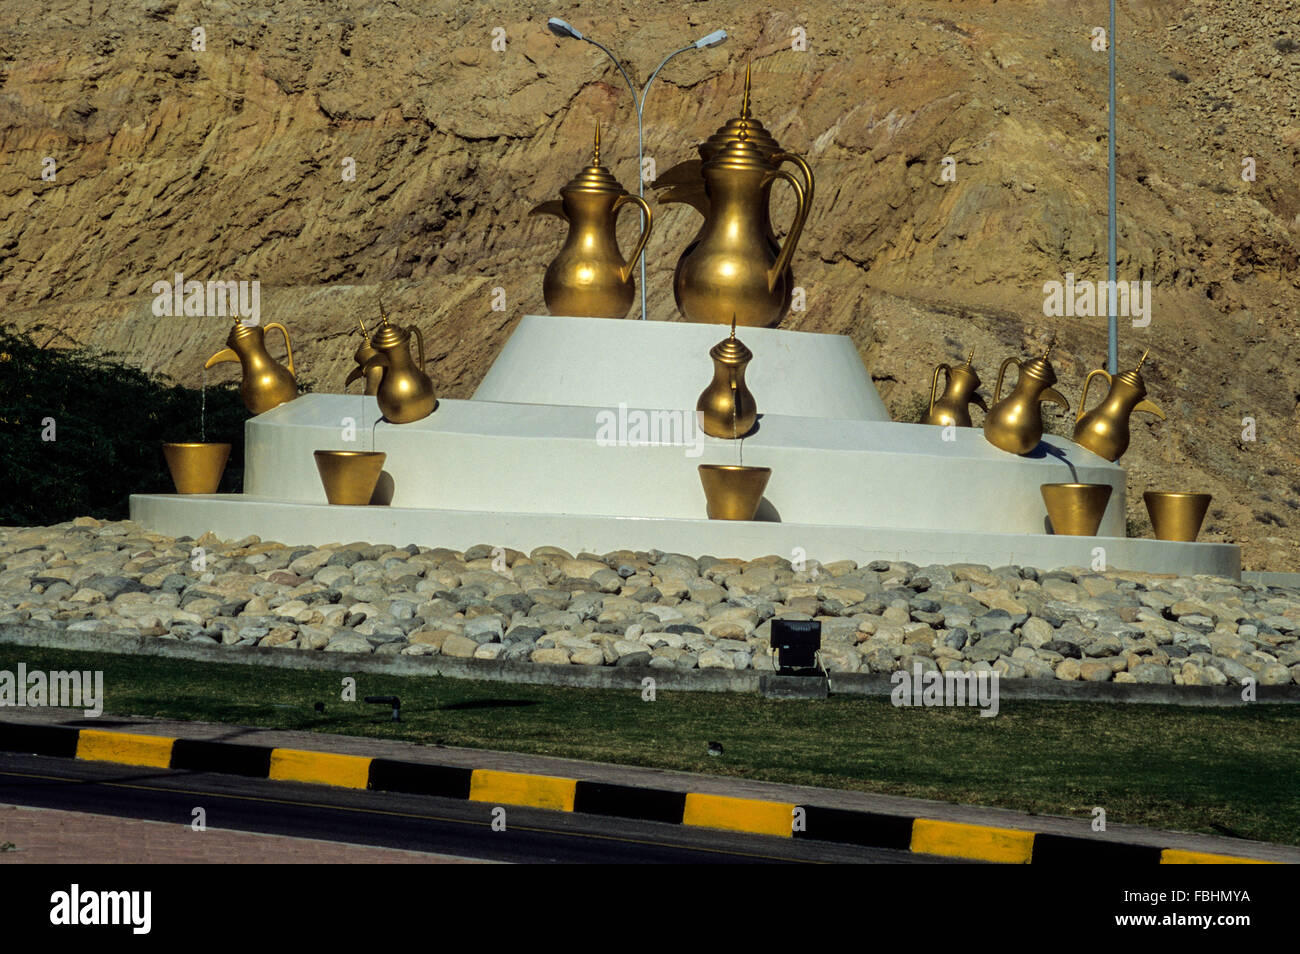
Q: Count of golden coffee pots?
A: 10